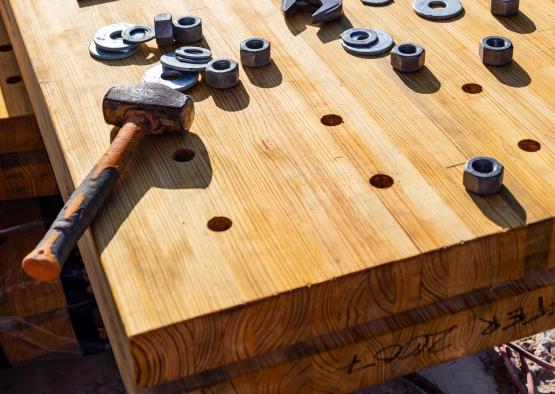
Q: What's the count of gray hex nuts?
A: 8